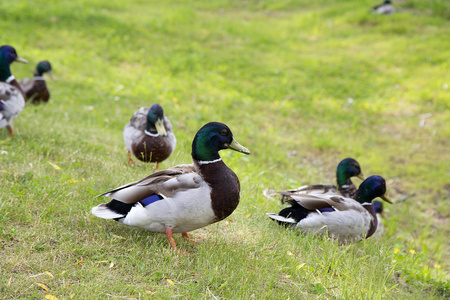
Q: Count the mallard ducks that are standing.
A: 3